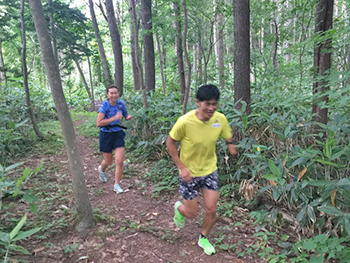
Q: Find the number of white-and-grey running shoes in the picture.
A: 2